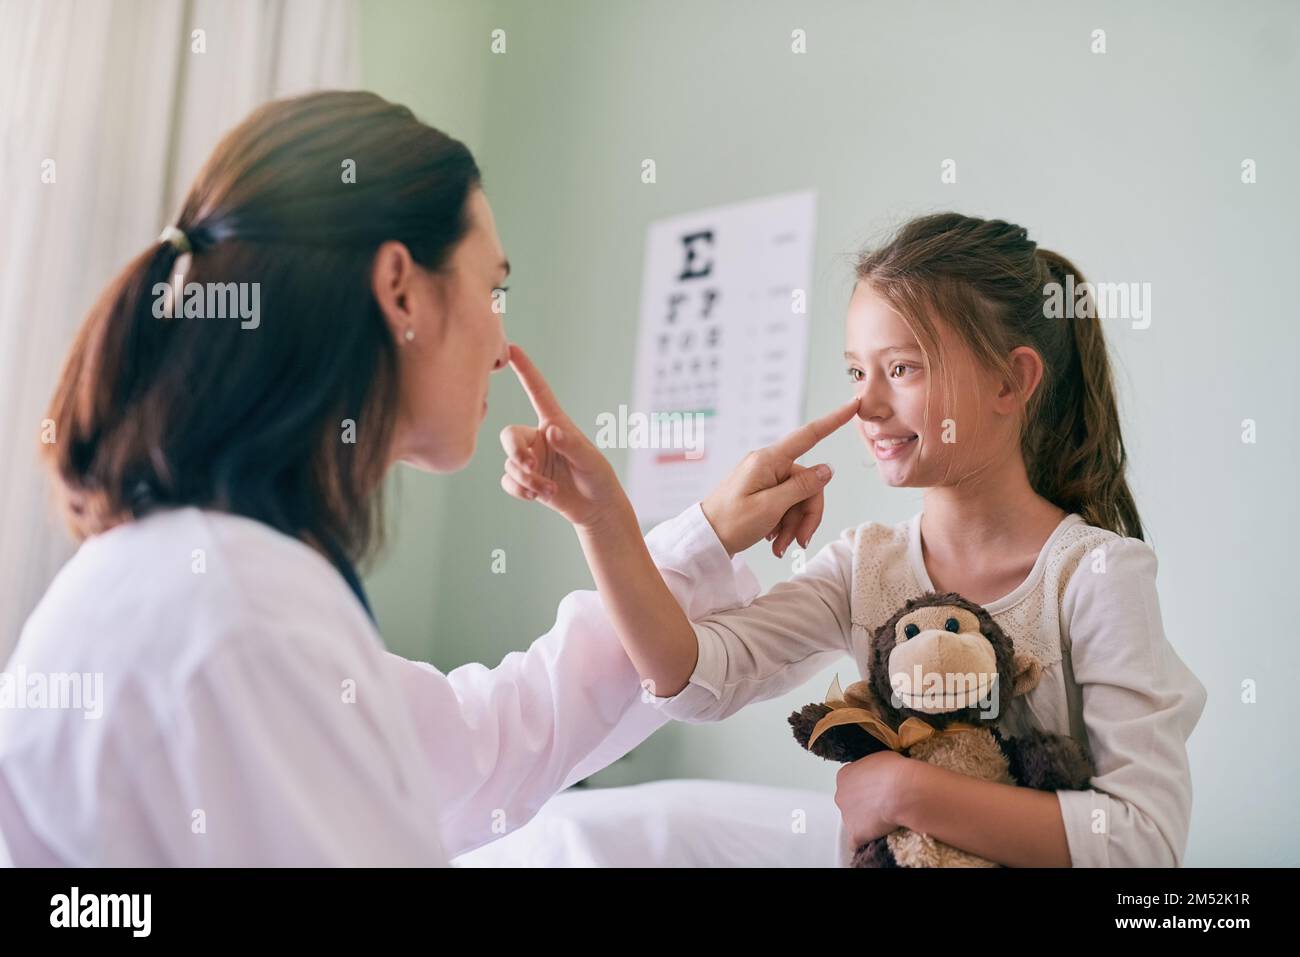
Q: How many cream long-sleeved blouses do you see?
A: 1